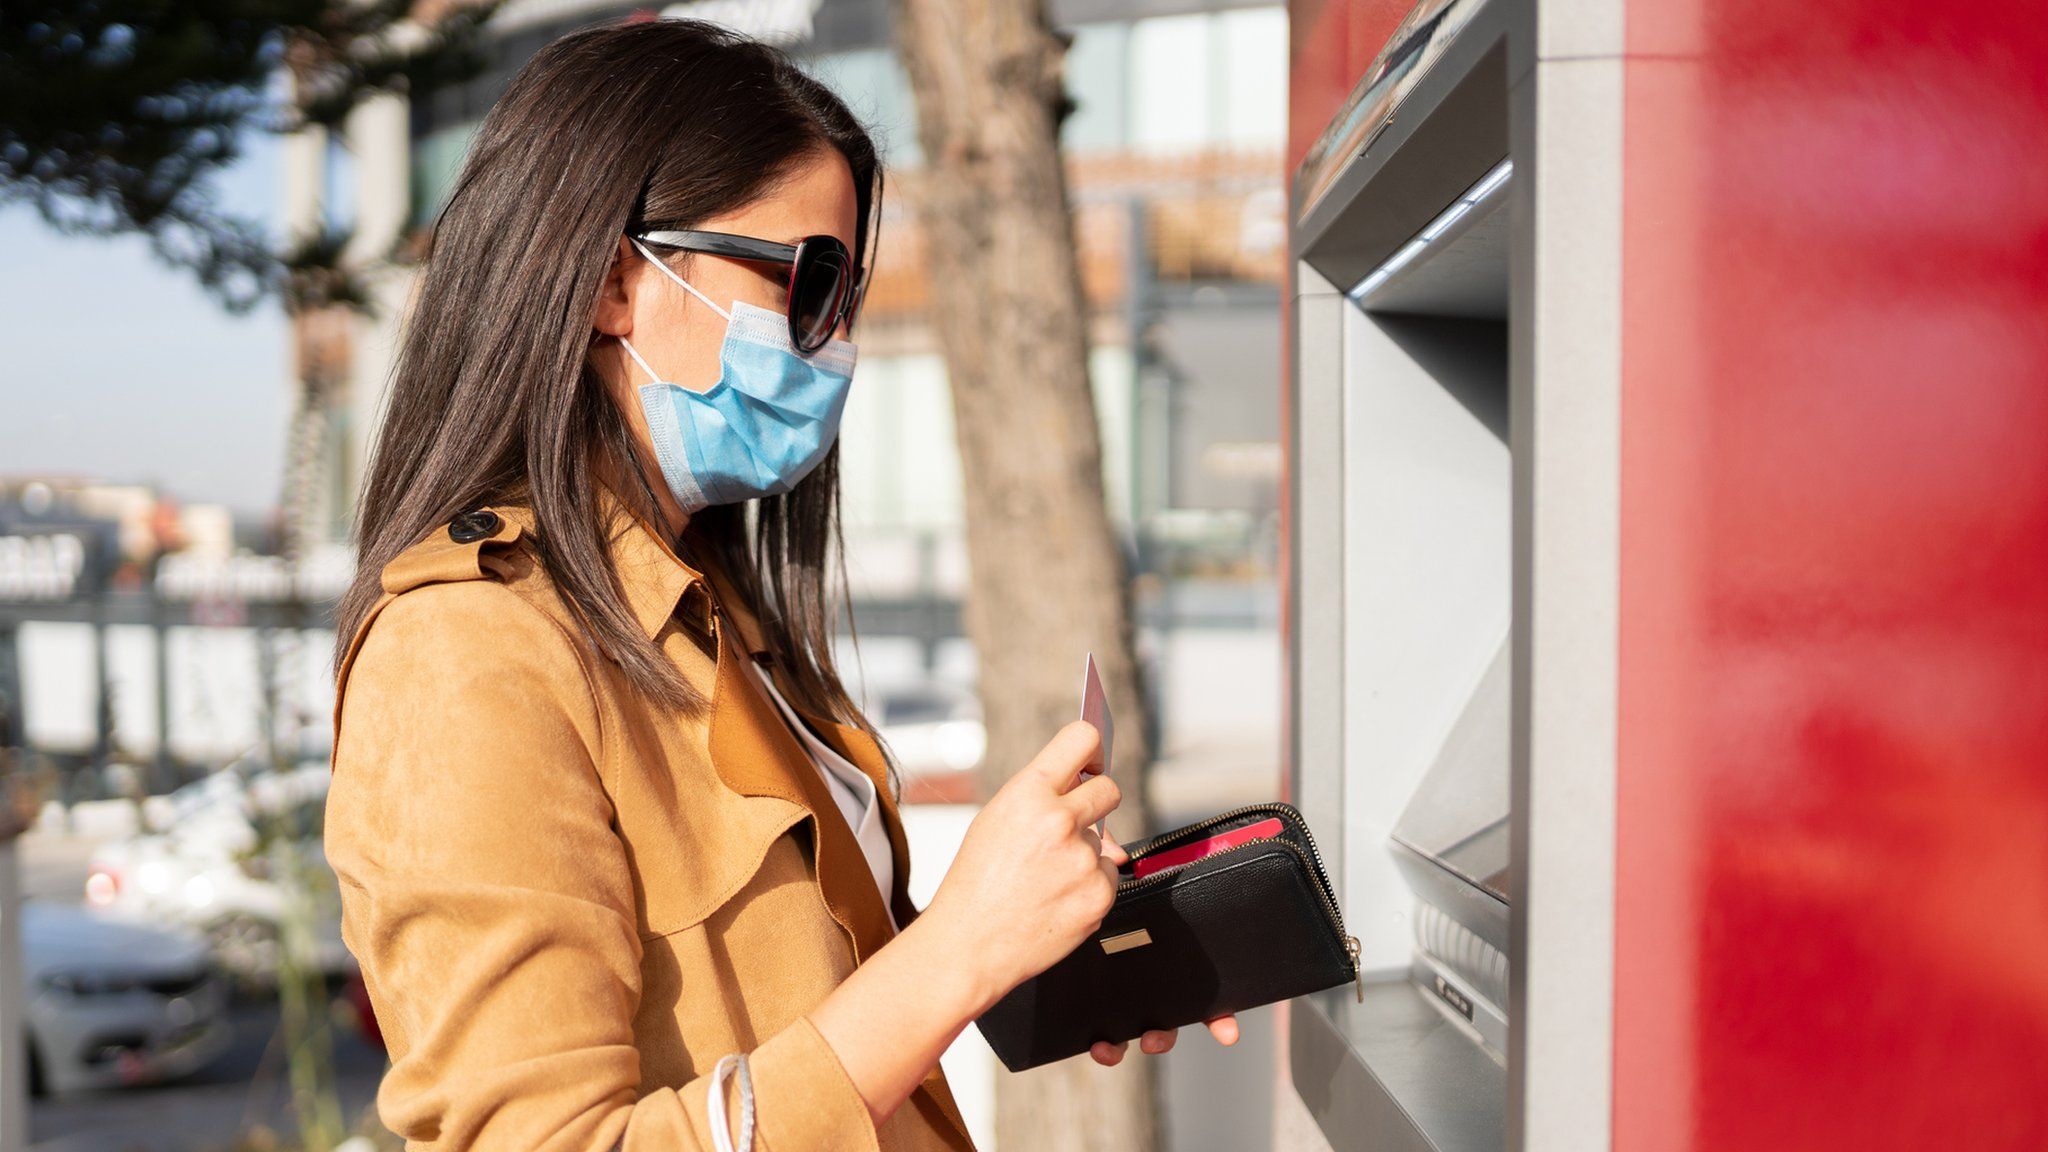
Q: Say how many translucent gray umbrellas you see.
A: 0